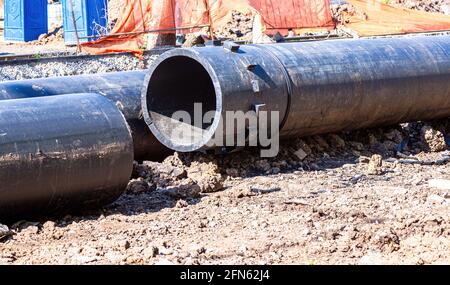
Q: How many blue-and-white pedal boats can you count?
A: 0